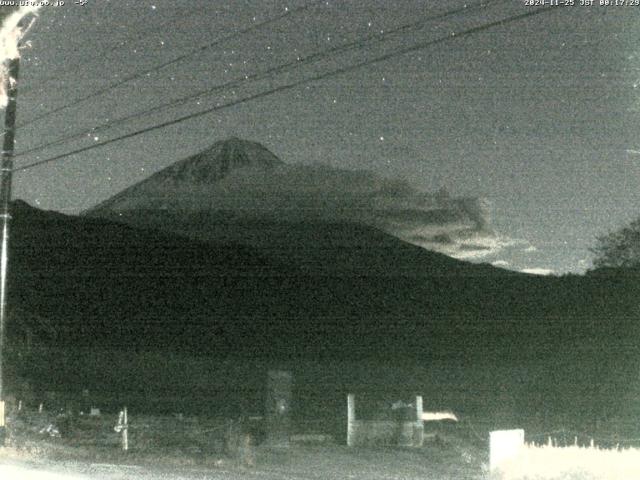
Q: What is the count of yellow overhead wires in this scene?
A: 0